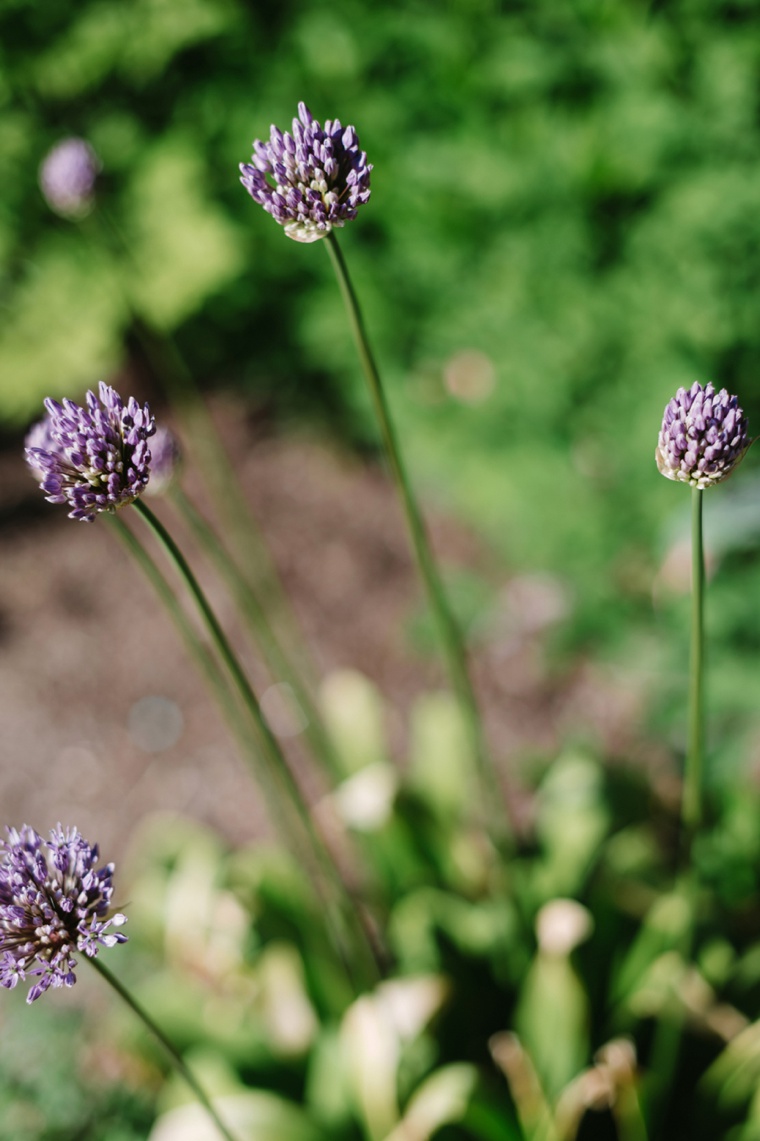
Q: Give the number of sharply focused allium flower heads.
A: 4